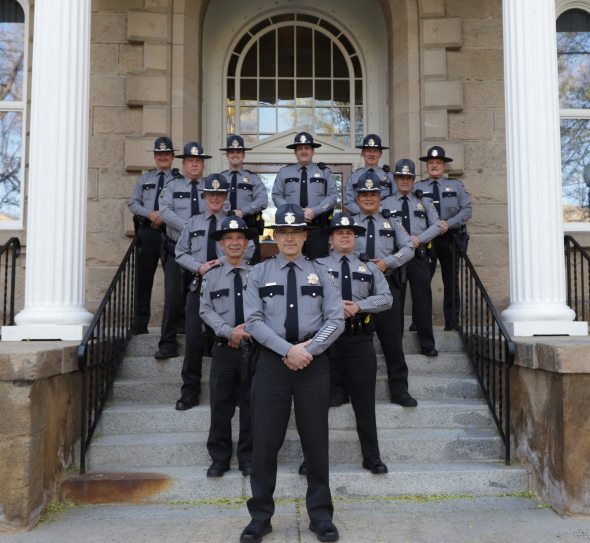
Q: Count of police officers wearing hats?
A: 12